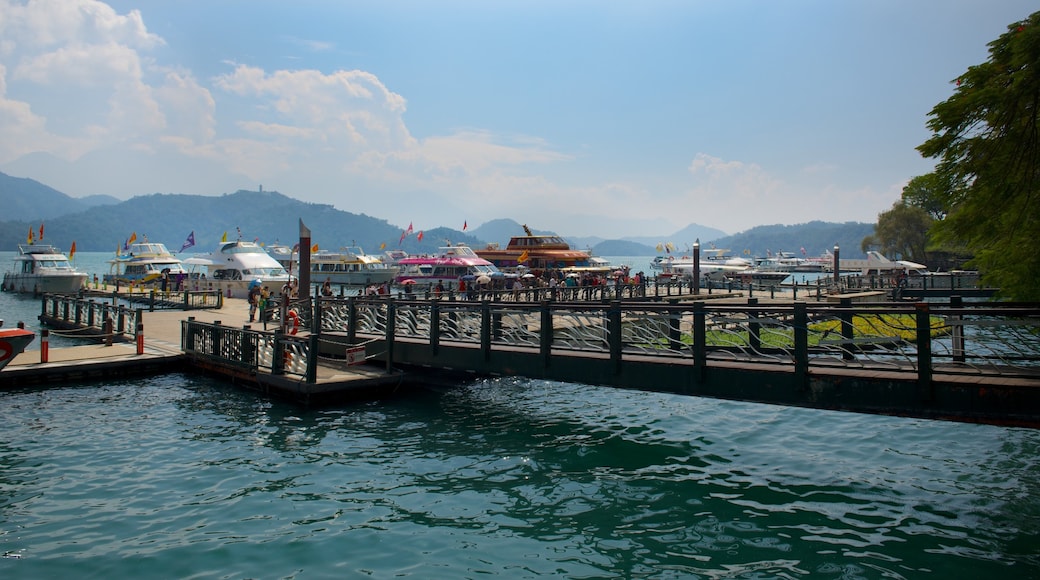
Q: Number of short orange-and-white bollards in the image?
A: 2